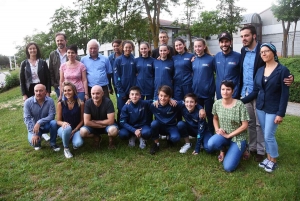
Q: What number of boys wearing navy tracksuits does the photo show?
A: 3